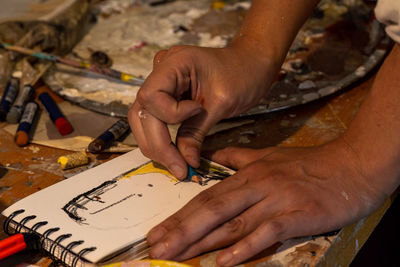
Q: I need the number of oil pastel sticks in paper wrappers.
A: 5